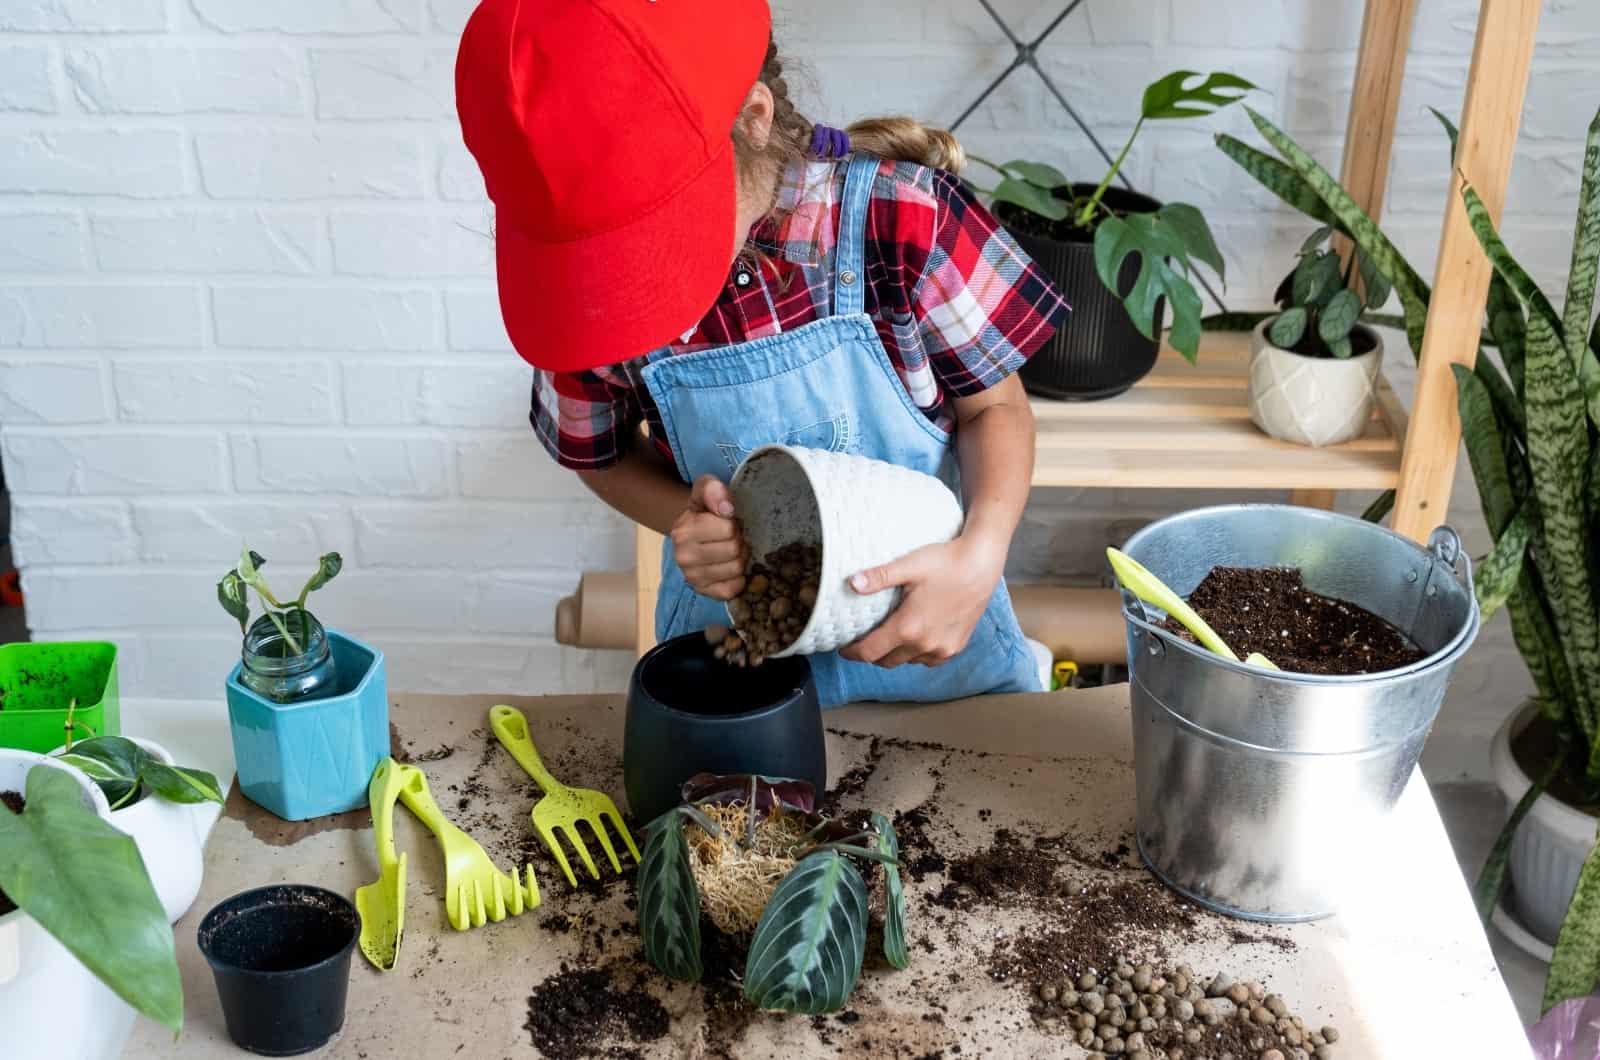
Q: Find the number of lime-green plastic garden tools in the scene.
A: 4